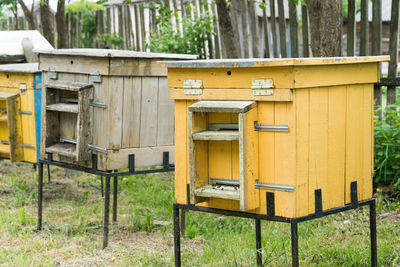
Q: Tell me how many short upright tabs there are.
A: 8